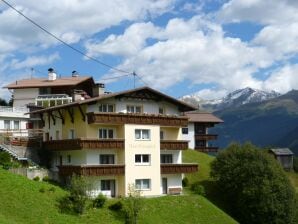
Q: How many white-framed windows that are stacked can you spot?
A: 3